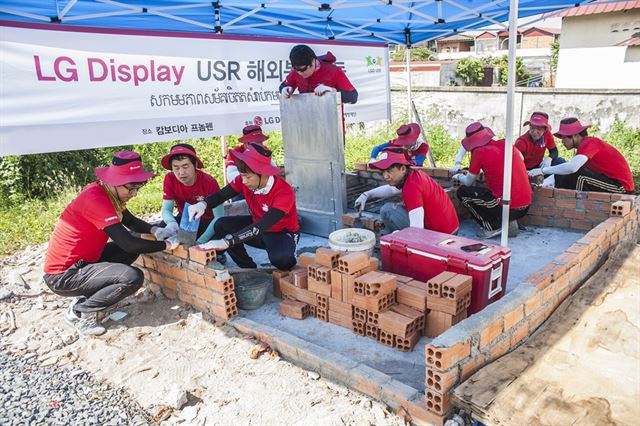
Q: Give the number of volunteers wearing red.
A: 10